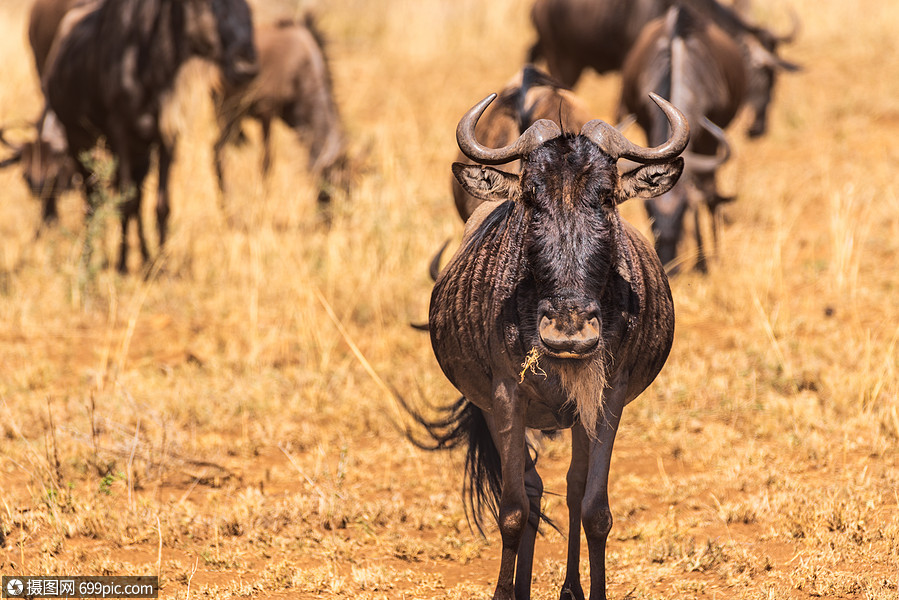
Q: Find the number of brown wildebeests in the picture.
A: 7